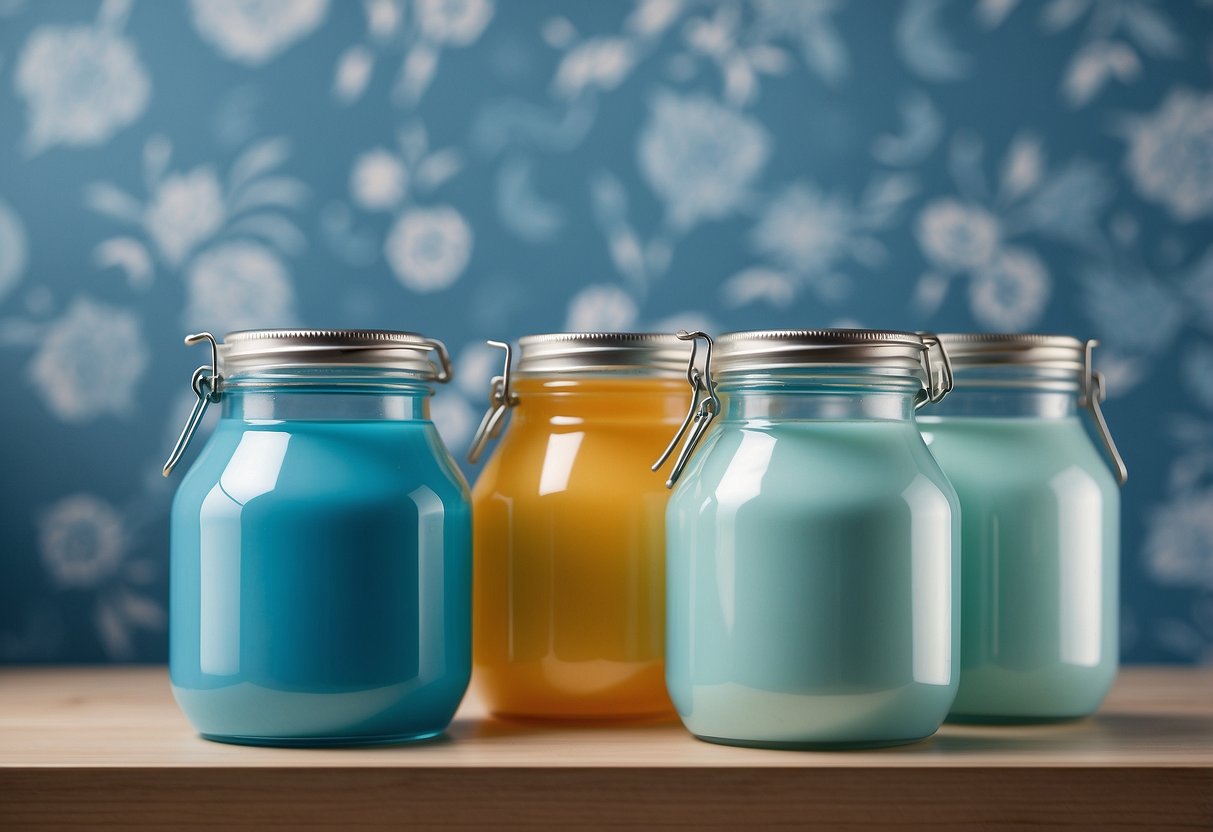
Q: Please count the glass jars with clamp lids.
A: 4